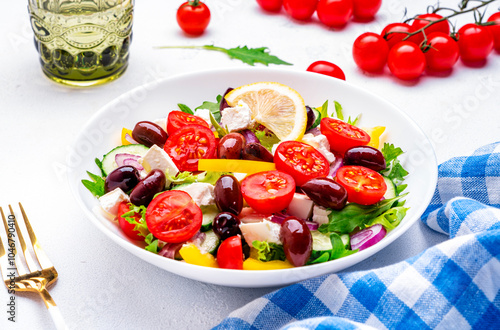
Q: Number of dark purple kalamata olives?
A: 12